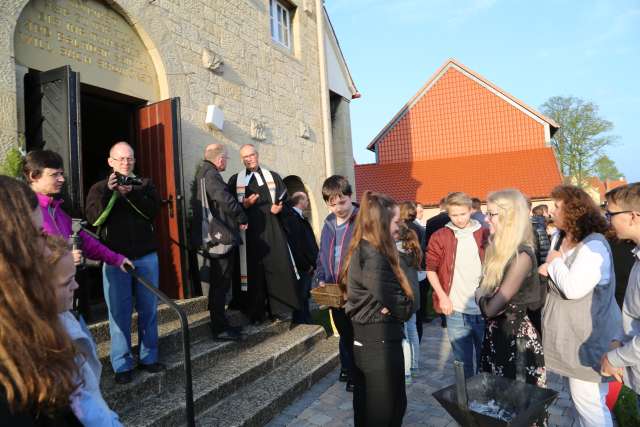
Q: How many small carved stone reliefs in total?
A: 3